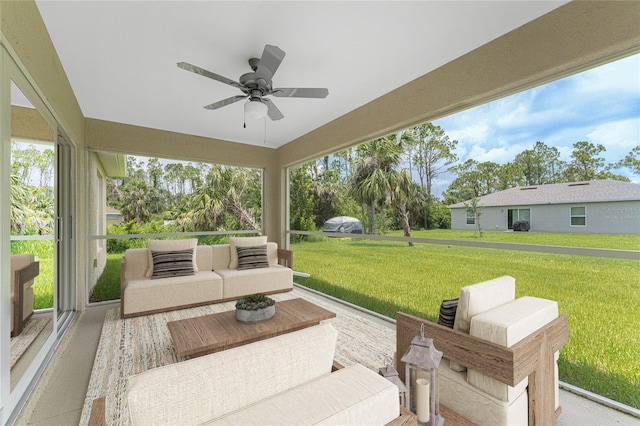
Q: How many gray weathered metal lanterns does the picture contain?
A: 2